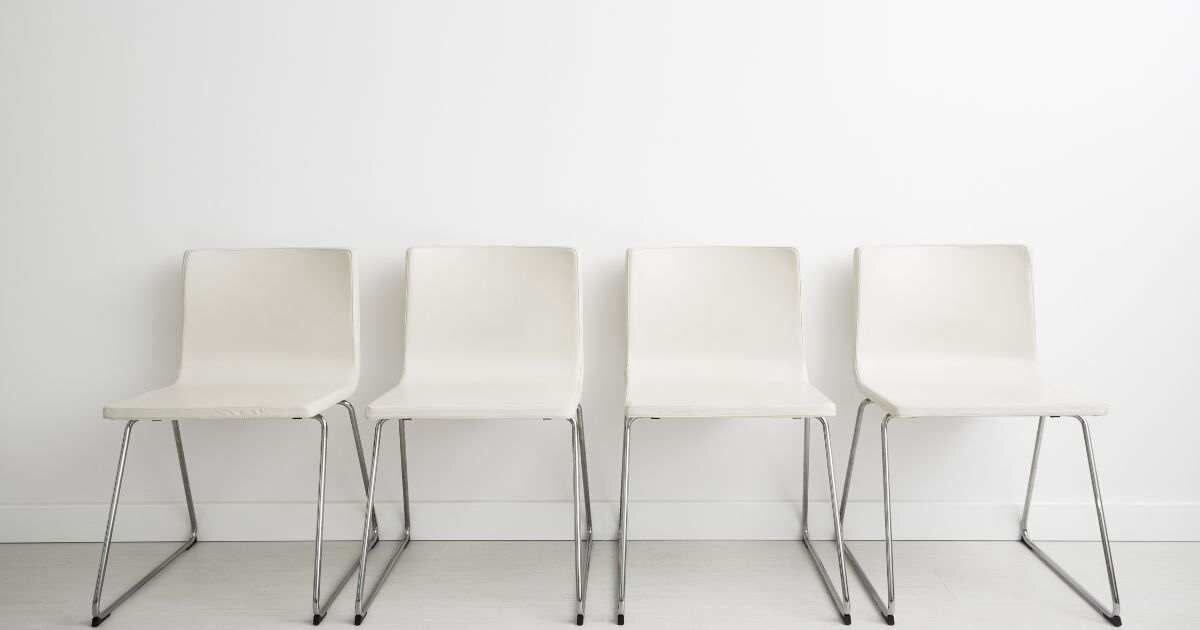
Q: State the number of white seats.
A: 4